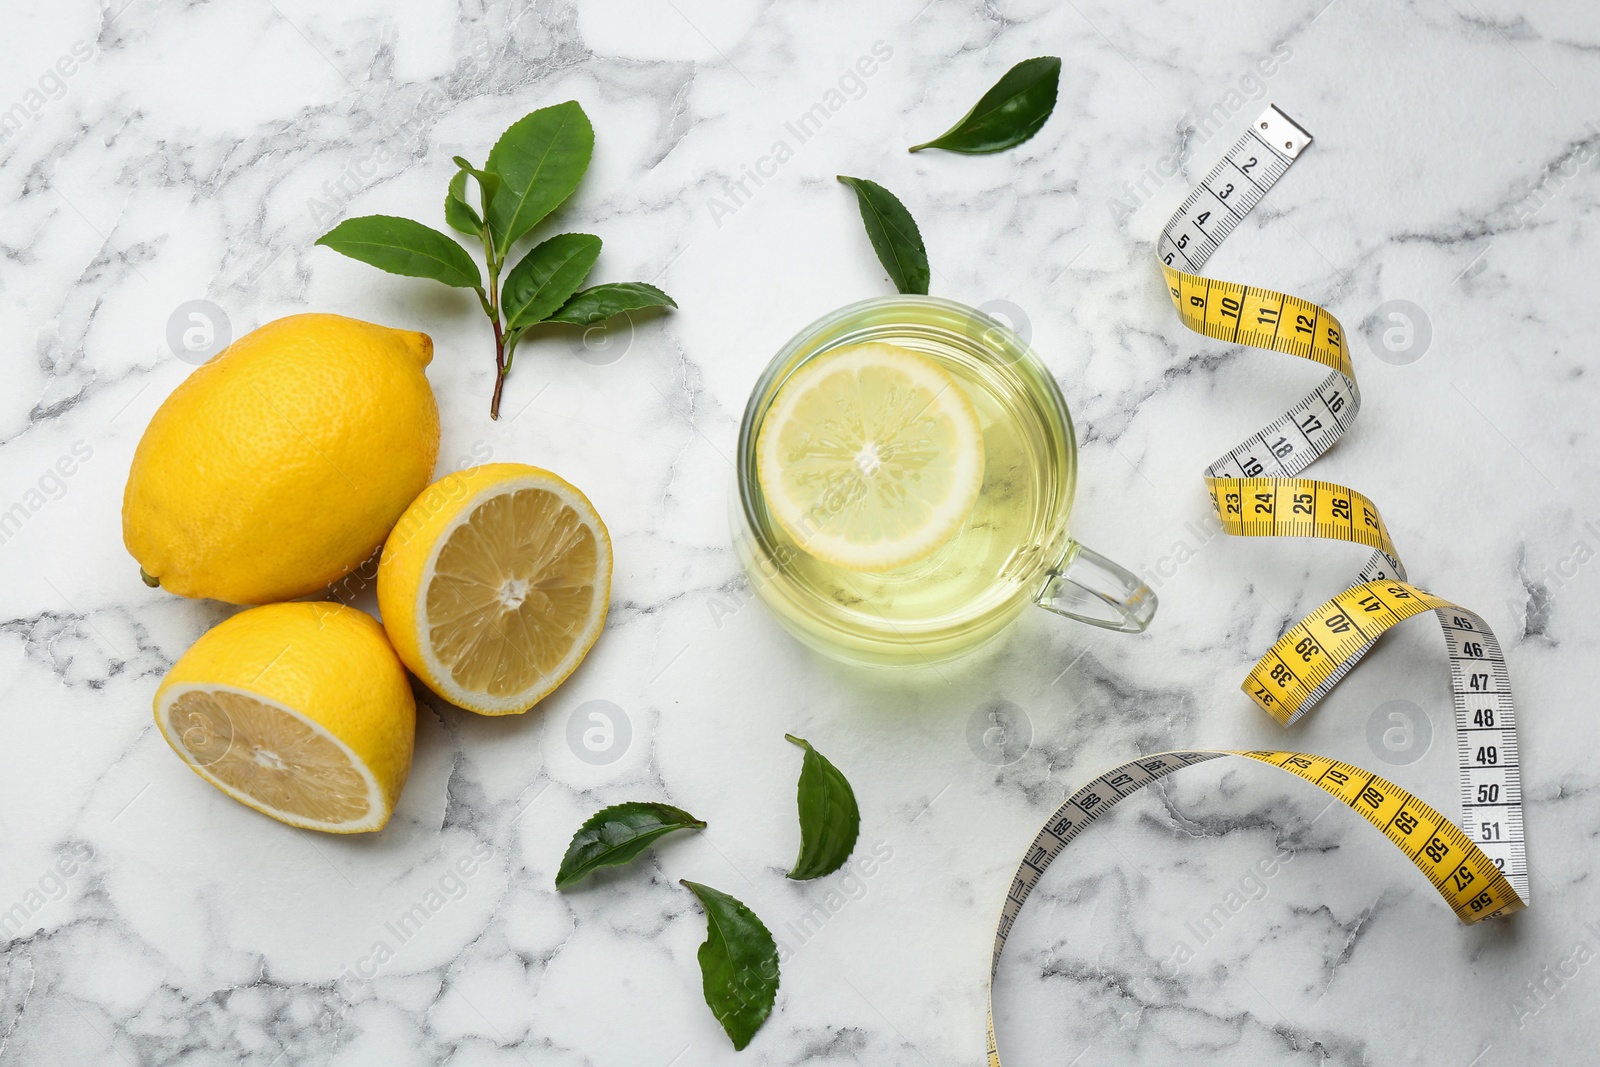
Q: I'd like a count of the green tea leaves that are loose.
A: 5